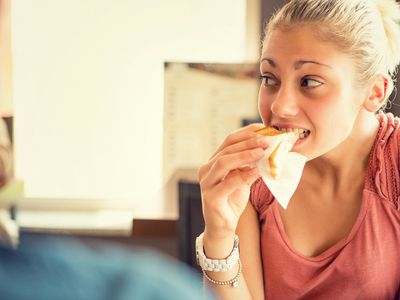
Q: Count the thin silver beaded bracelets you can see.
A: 1